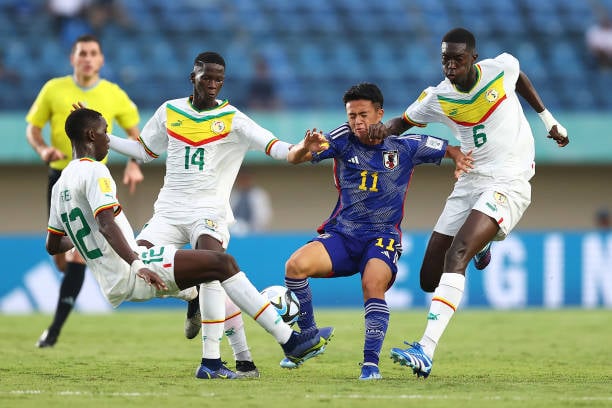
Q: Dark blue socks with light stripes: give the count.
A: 2